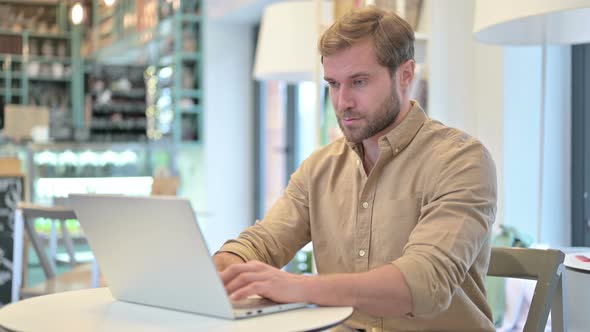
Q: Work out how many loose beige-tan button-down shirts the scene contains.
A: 1